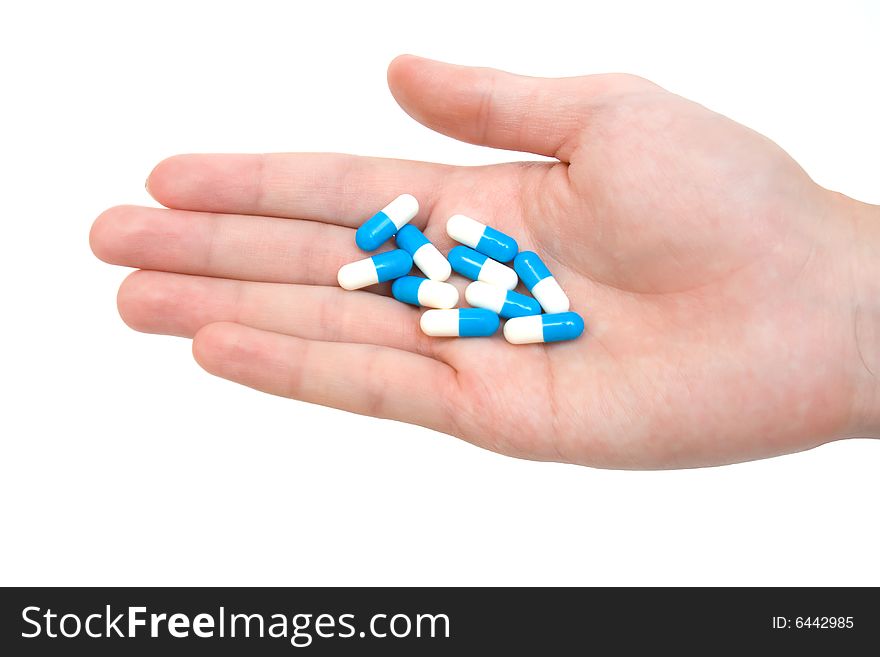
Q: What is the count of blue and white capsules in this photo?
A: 10